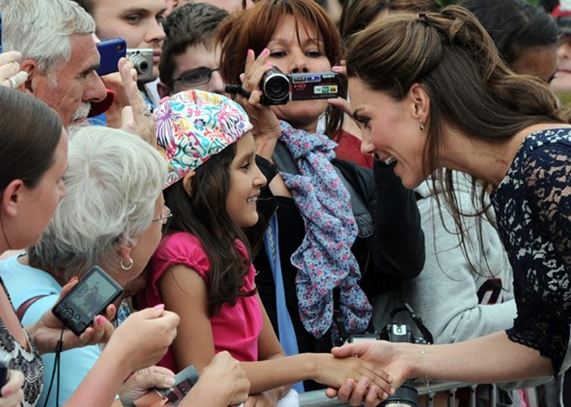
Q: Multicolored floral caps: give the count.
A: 1